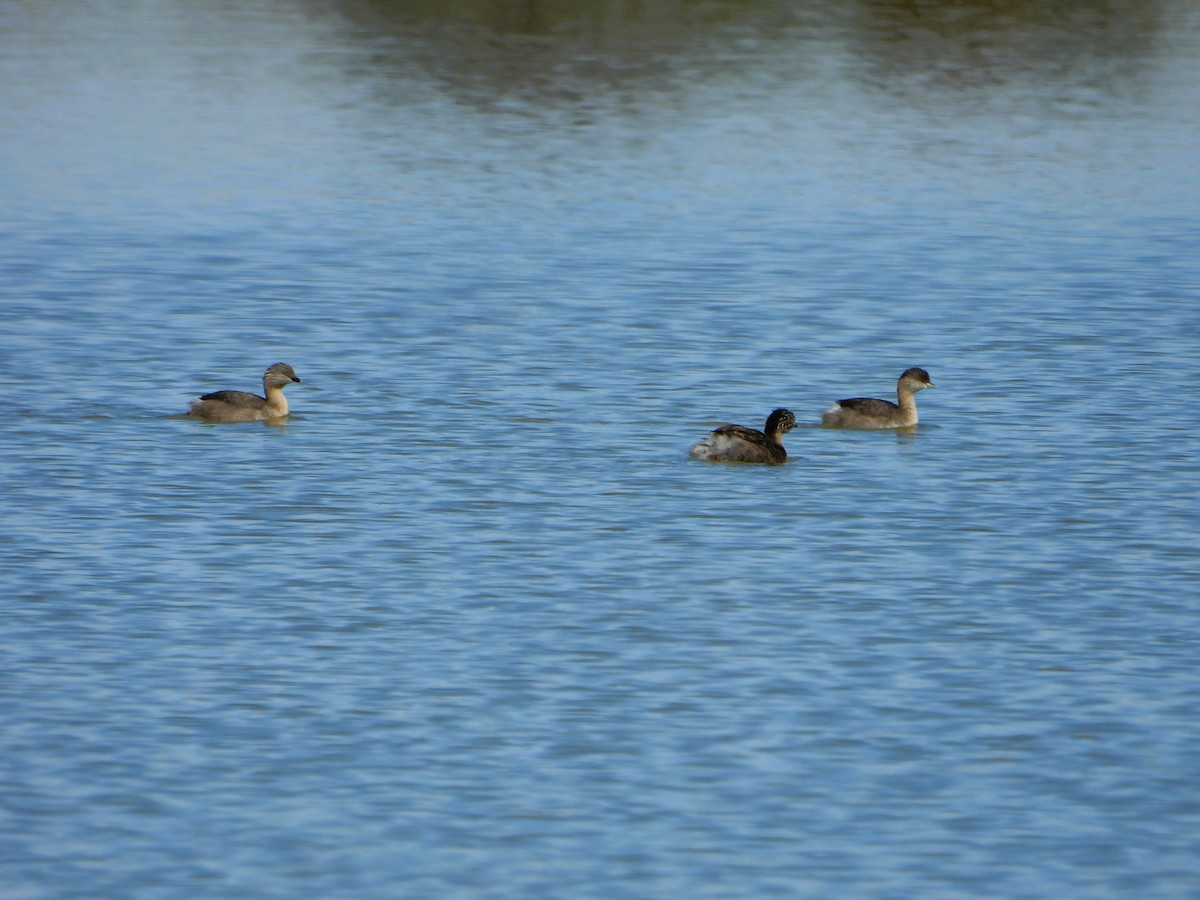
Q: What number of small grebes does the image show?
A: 3